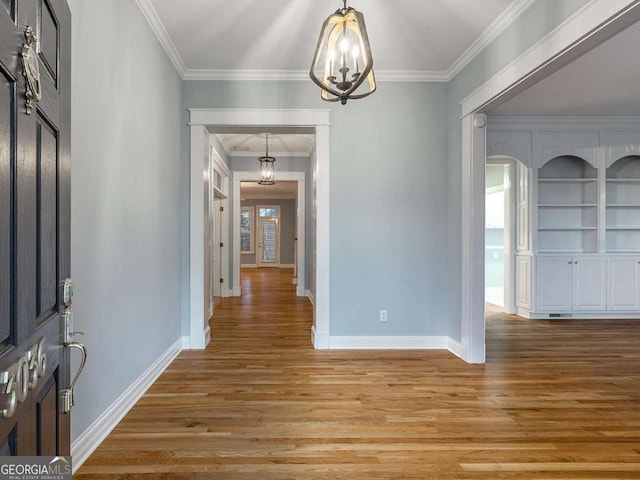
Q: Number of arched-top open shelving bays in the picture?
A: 2